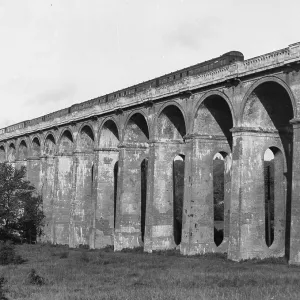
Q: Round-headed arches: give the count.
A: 12